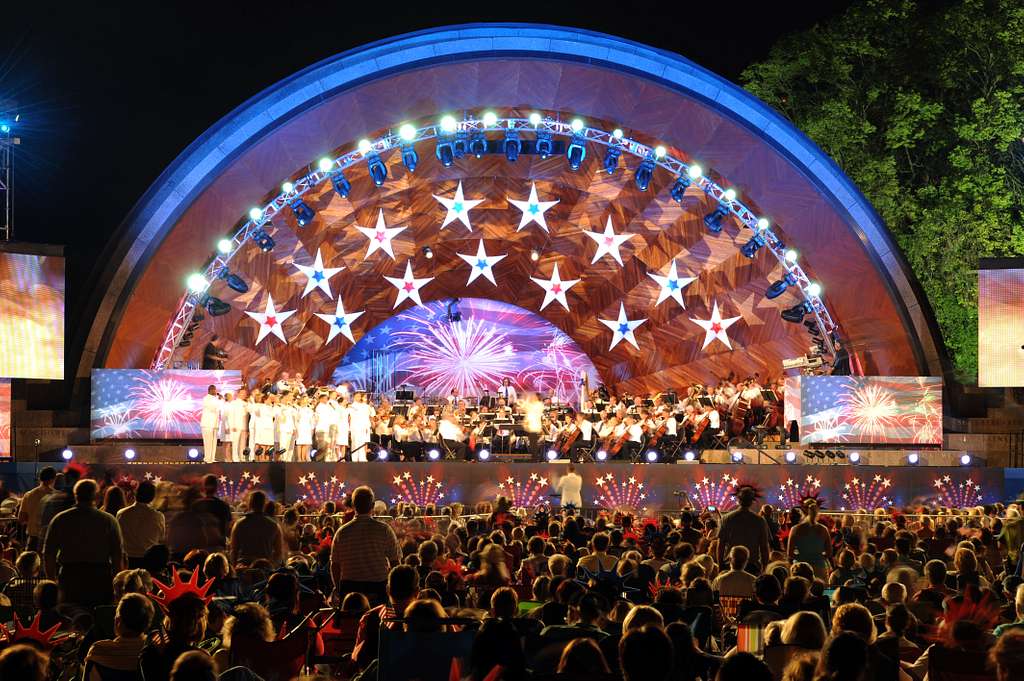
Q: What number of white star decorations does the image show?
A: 13